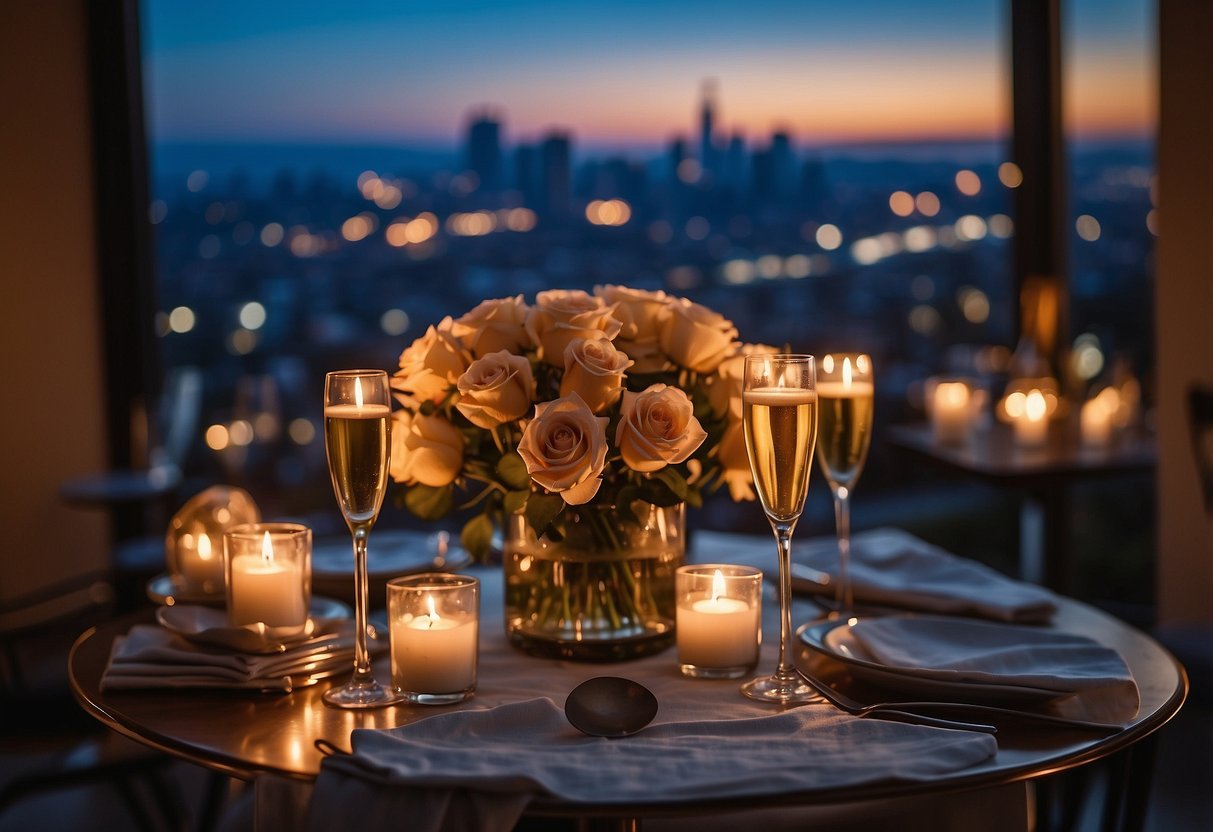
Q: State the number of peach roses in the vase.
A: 12